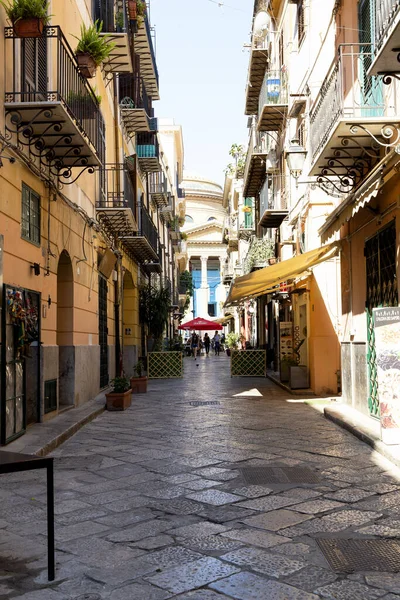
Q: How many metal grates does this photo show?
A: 3